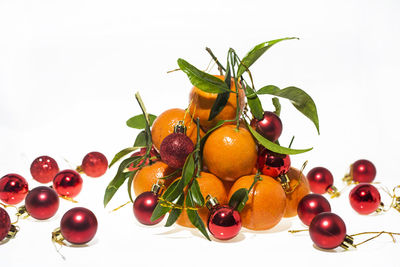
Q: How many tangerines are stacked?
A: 7